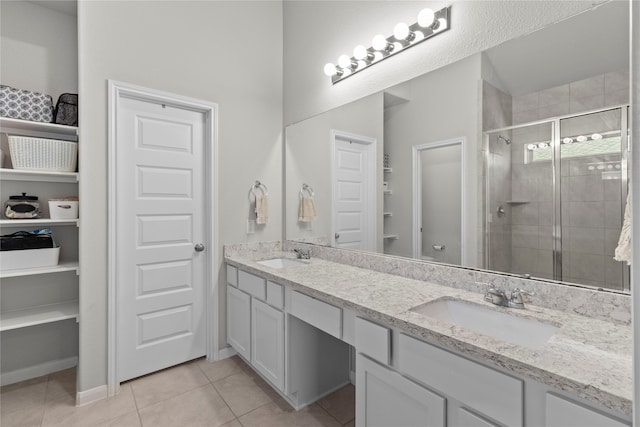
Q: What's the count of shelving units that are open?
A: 1